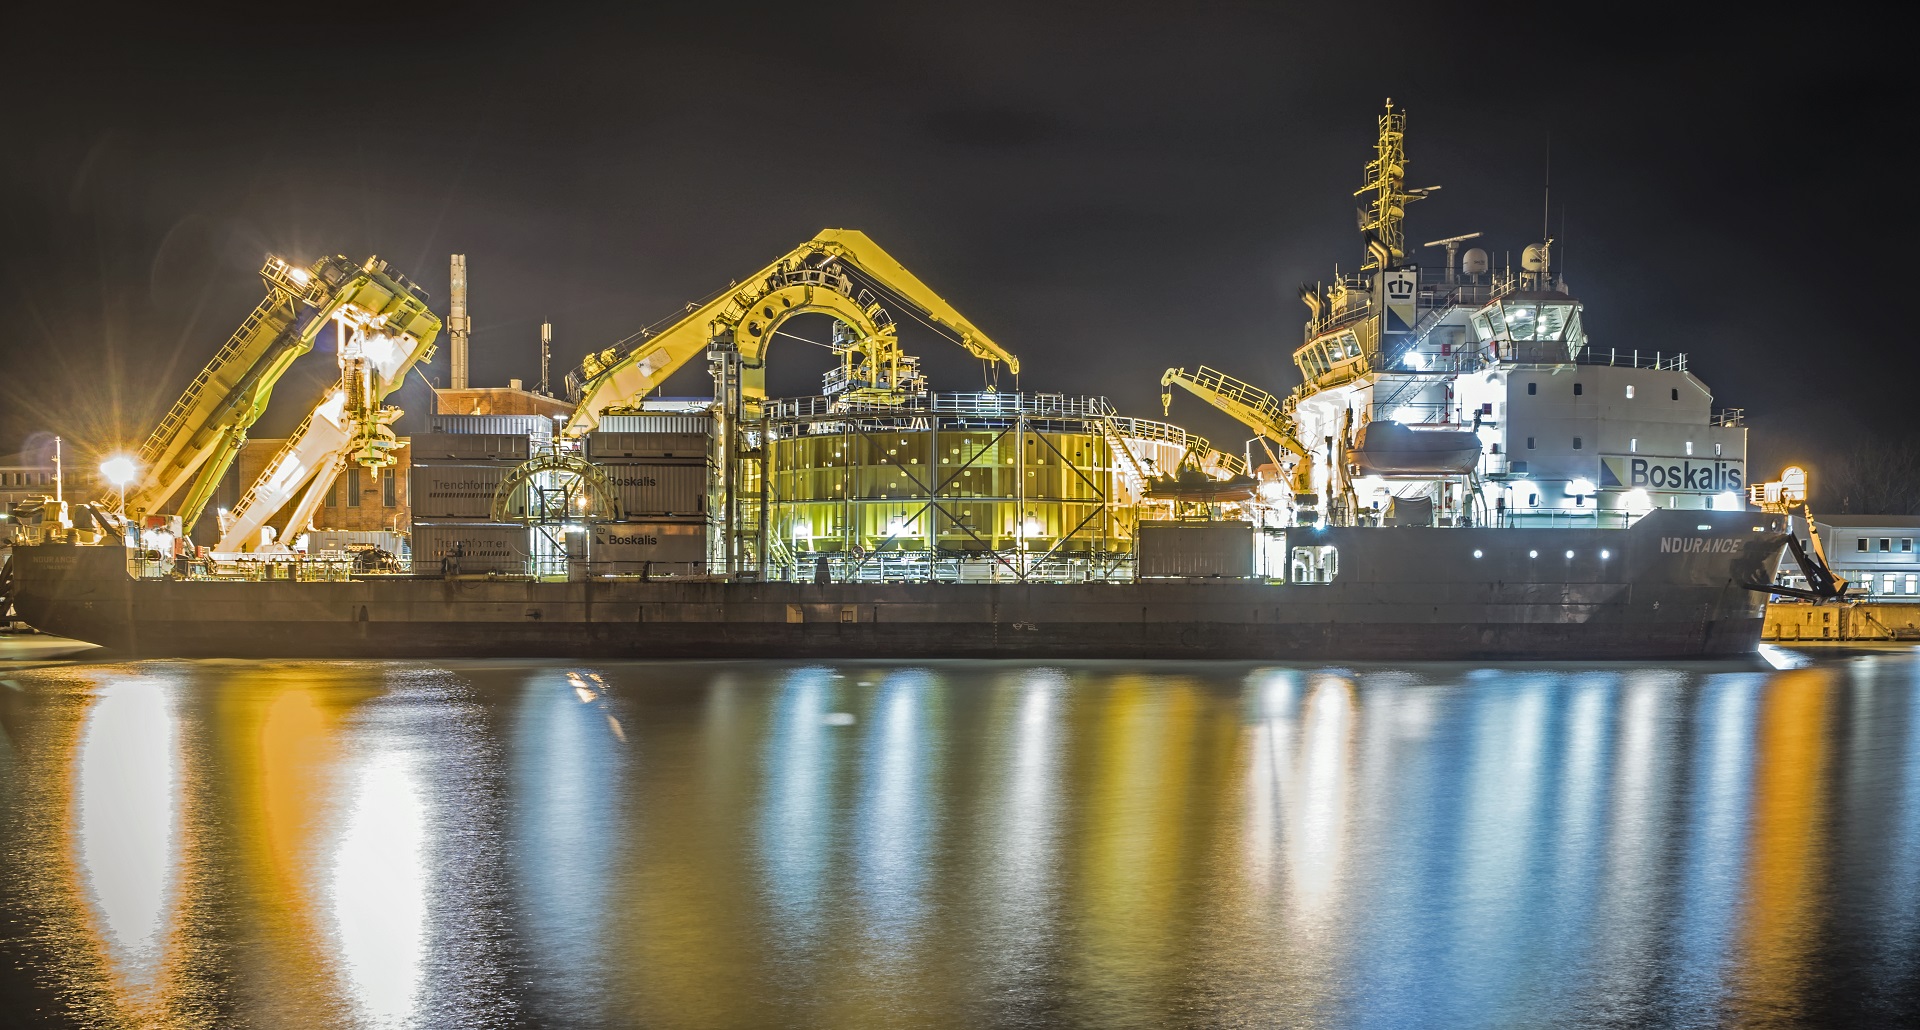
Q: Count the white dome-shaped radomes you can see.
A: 2